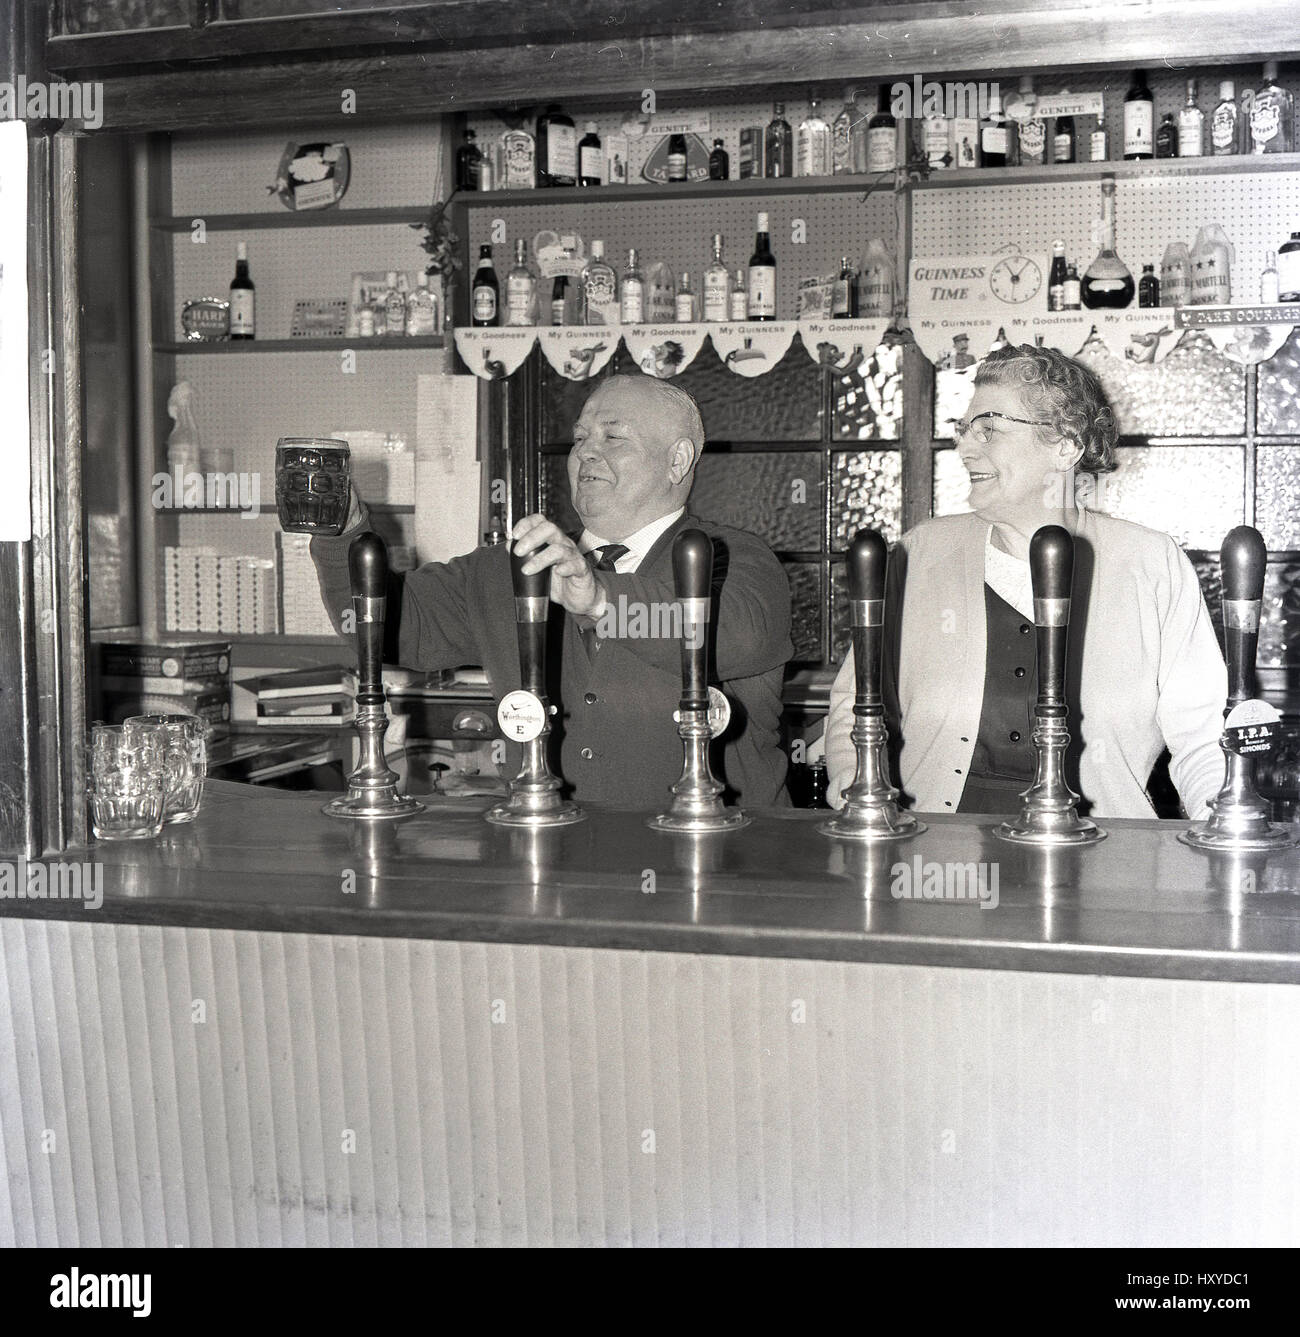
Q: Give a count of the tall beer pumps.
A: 6